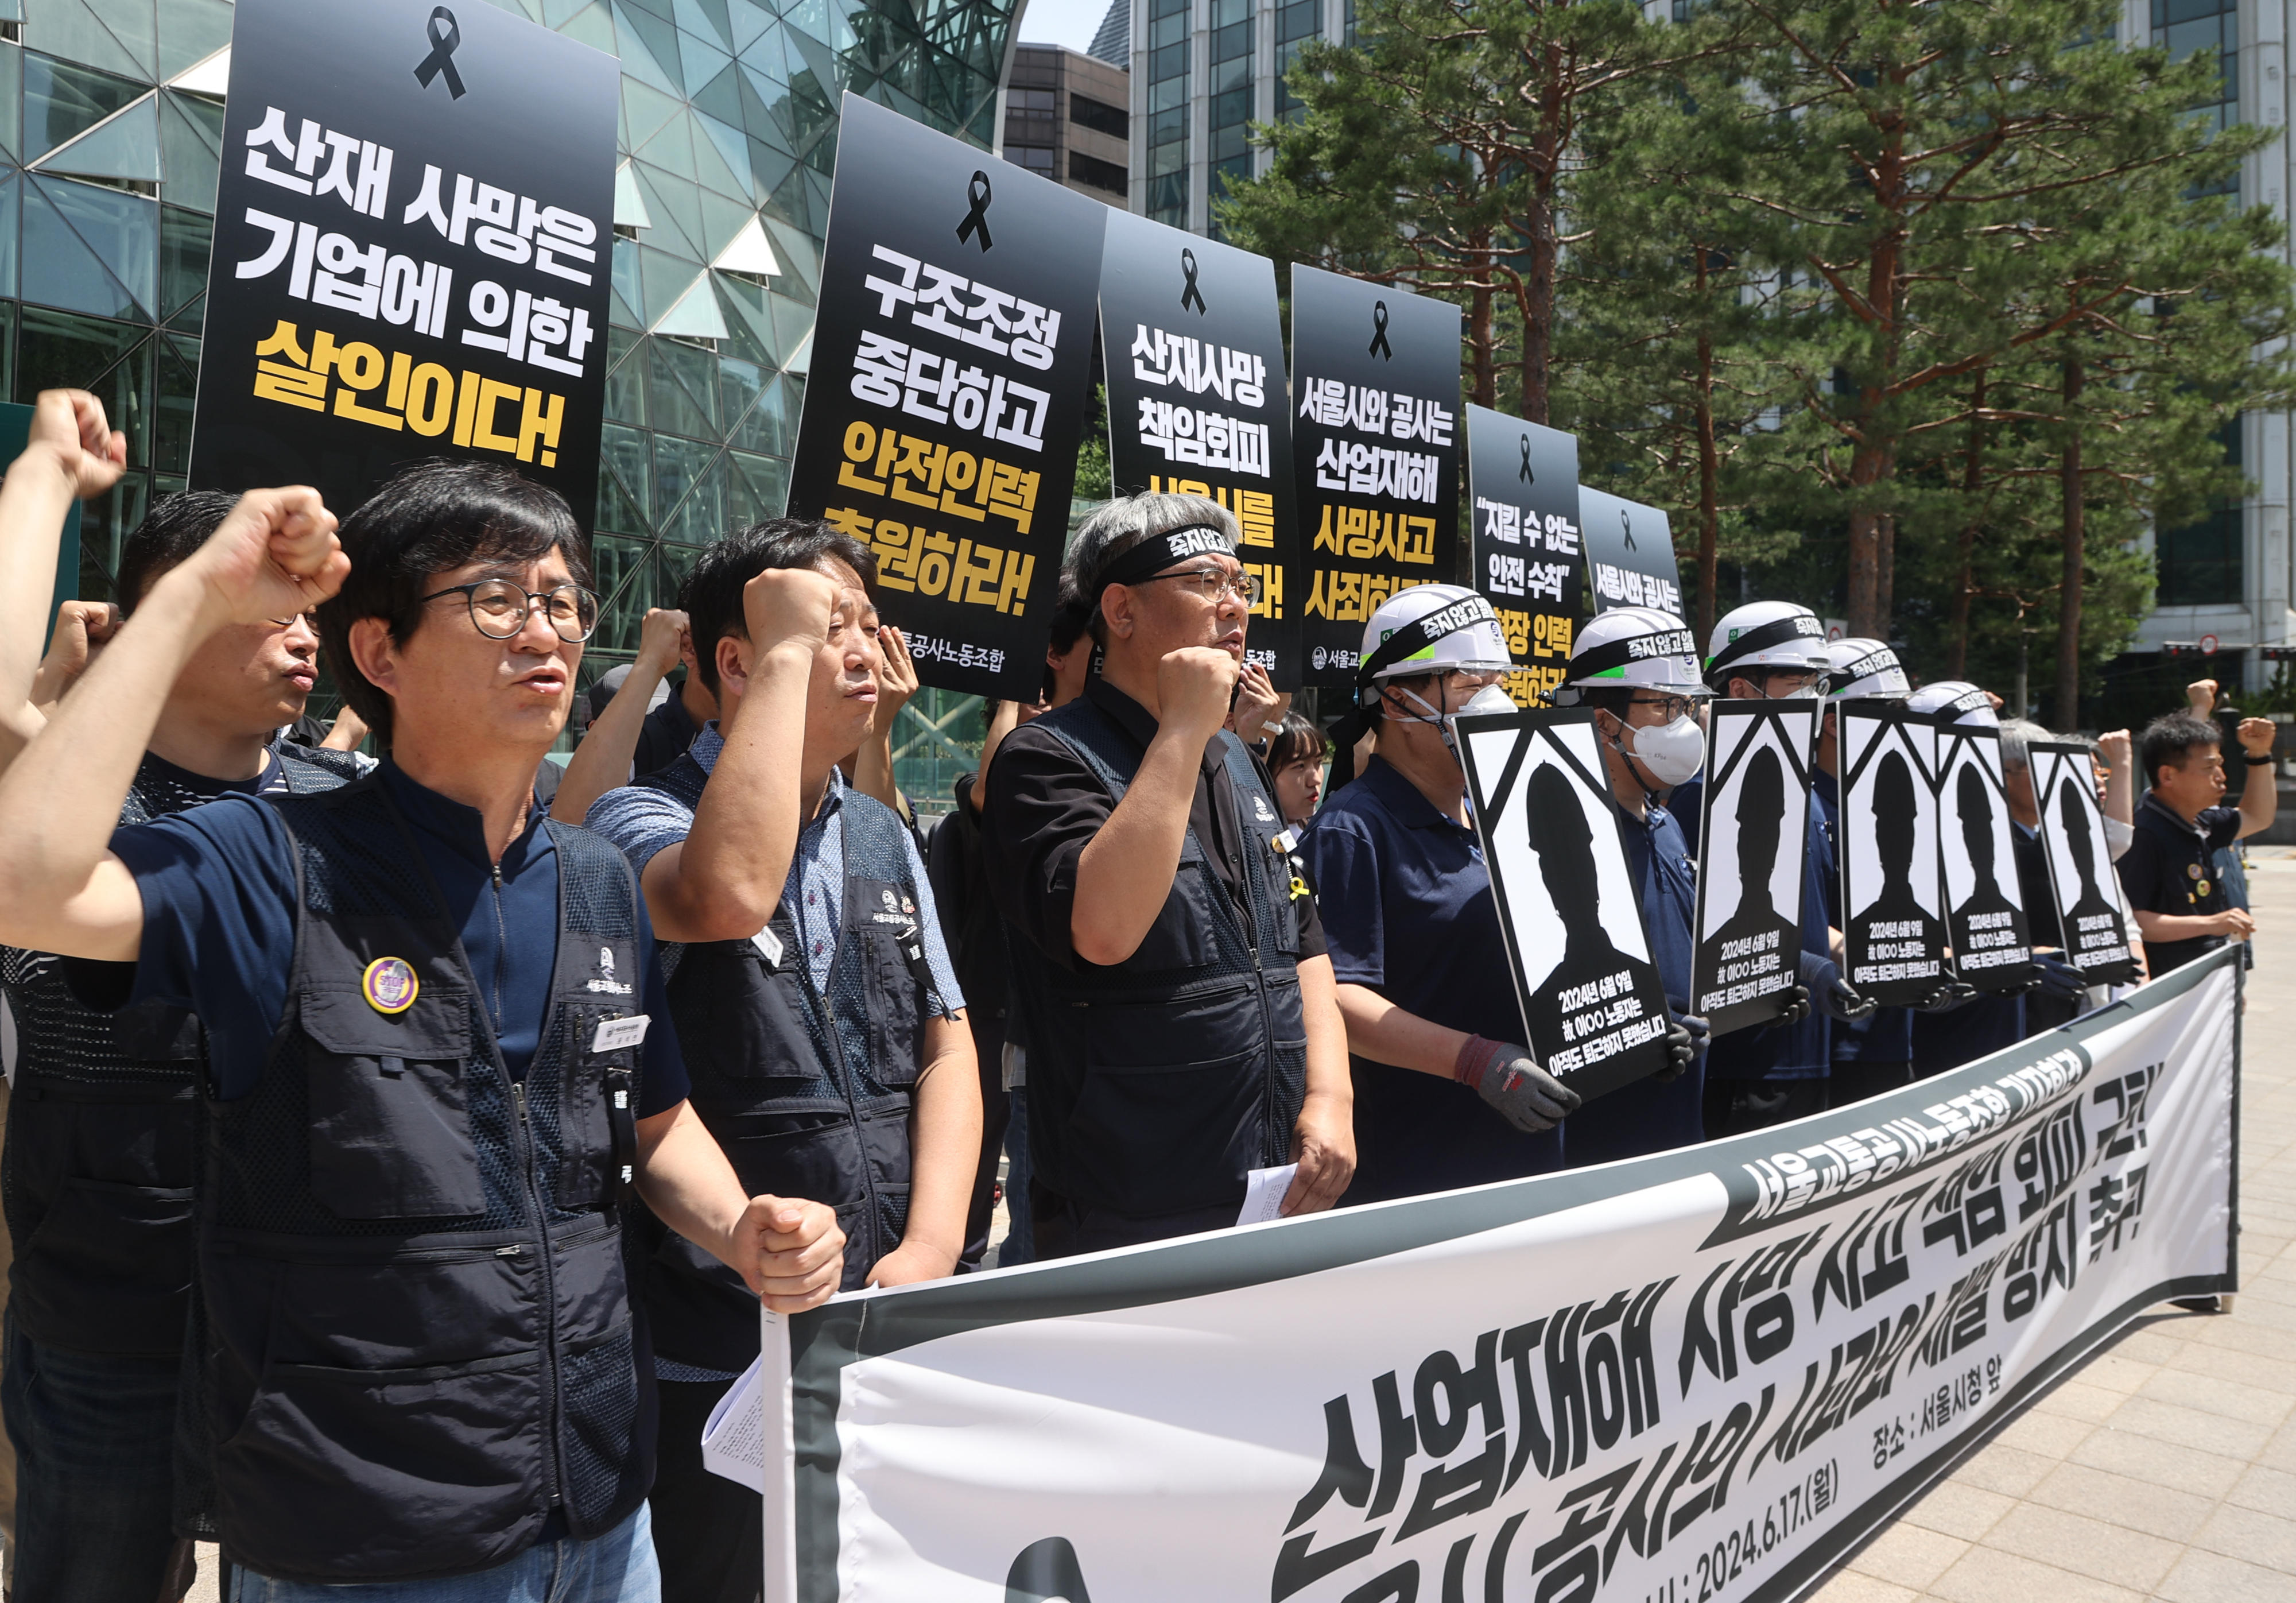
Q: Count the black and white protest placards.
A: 5